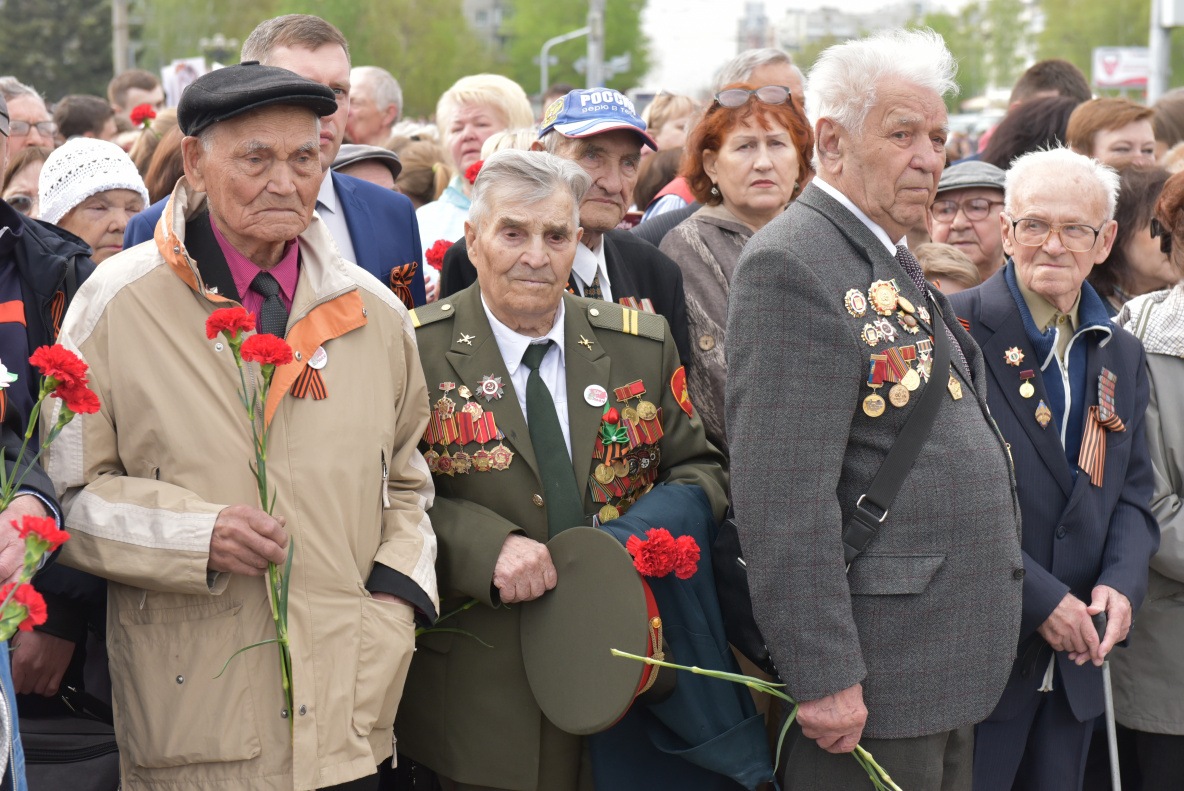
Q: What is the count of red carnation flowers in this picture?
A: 11